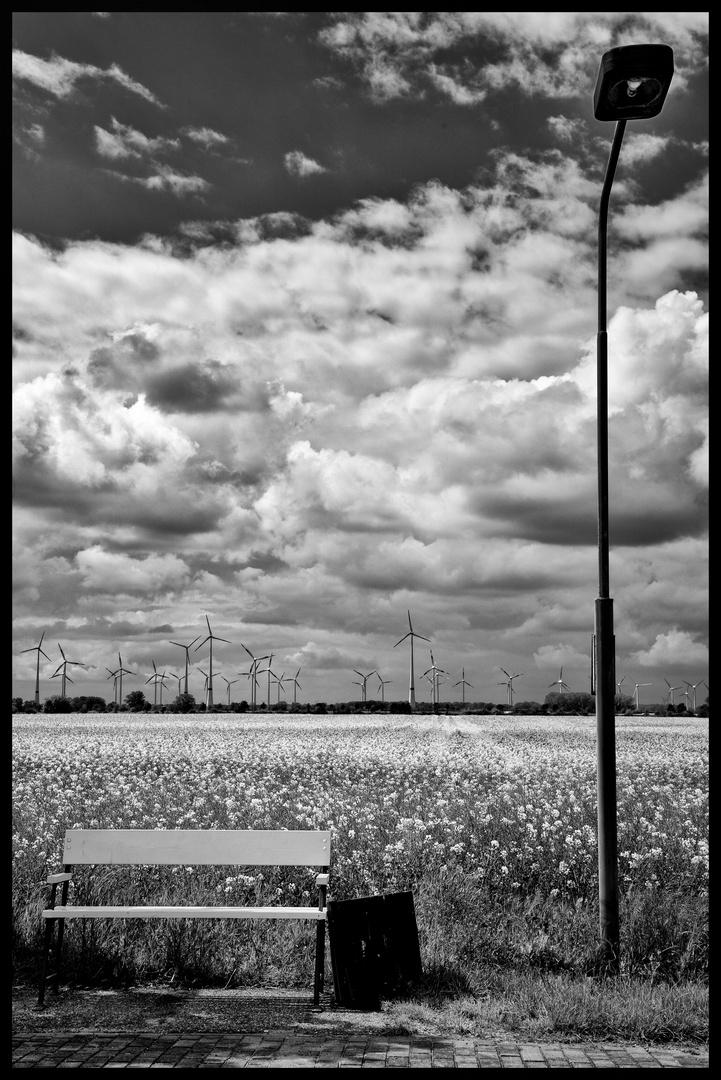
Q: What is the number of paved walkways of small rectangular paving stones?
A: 1